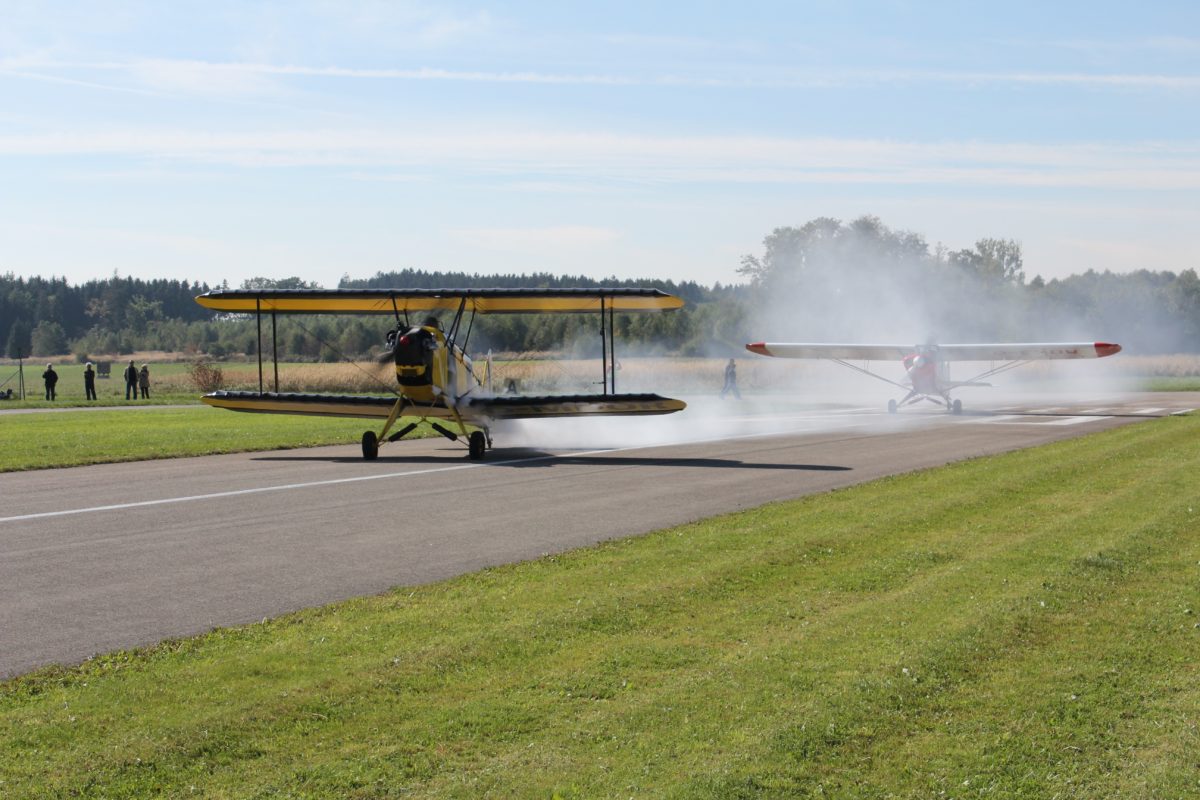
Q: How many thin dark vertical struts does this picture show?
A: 4